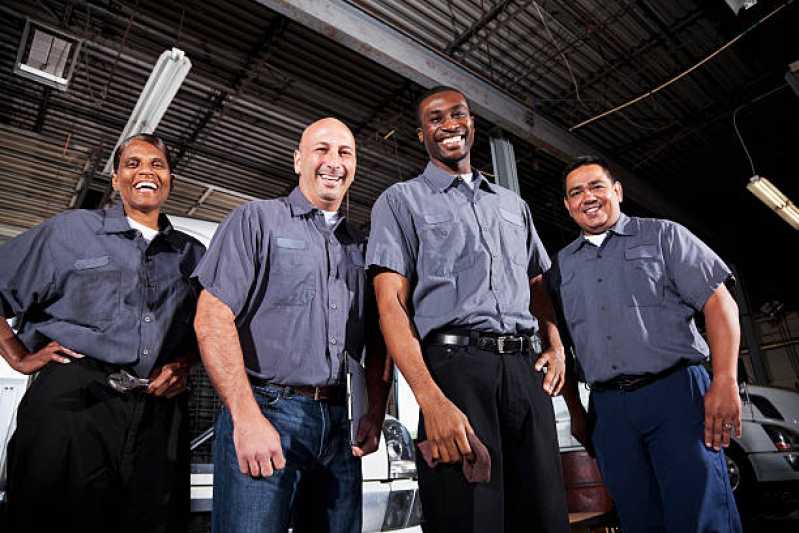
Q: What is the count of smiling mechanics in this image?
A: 4